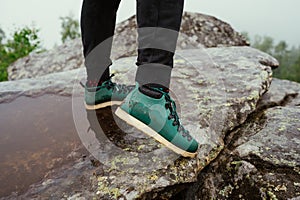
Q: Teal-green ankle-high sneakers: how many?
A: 2